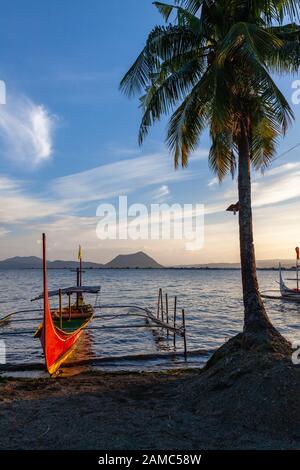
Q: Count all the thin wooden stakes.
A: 5